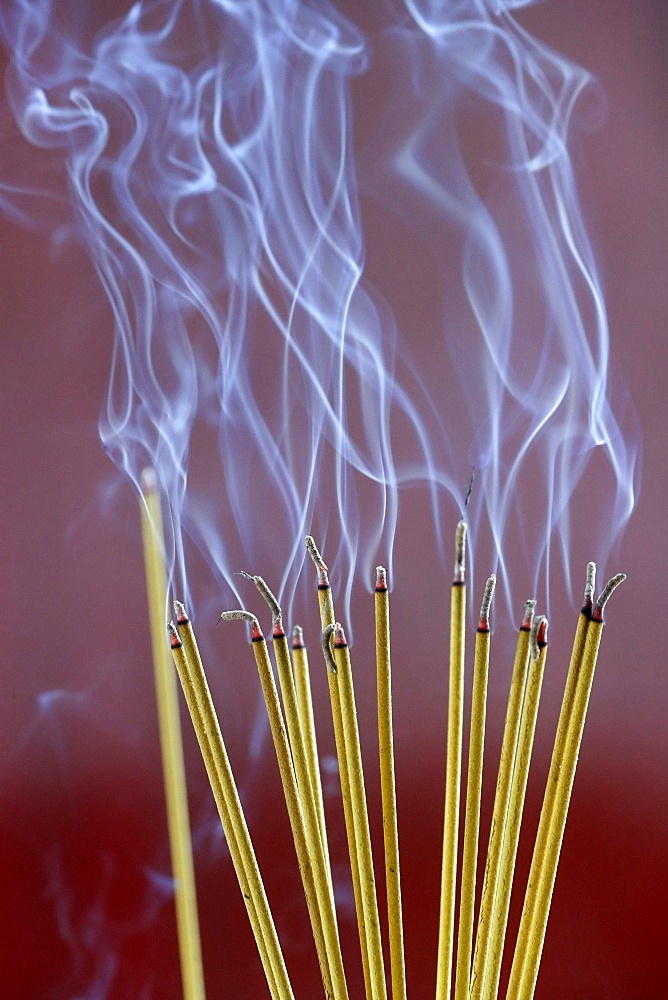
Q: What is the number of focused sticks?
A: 14